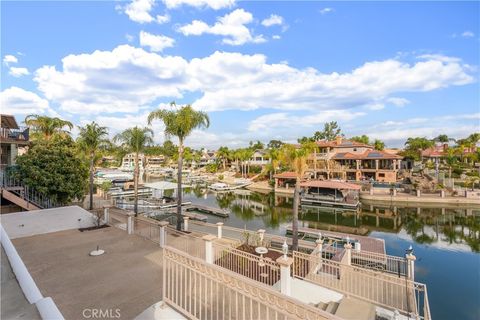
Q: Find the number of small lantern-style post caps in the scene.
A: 4